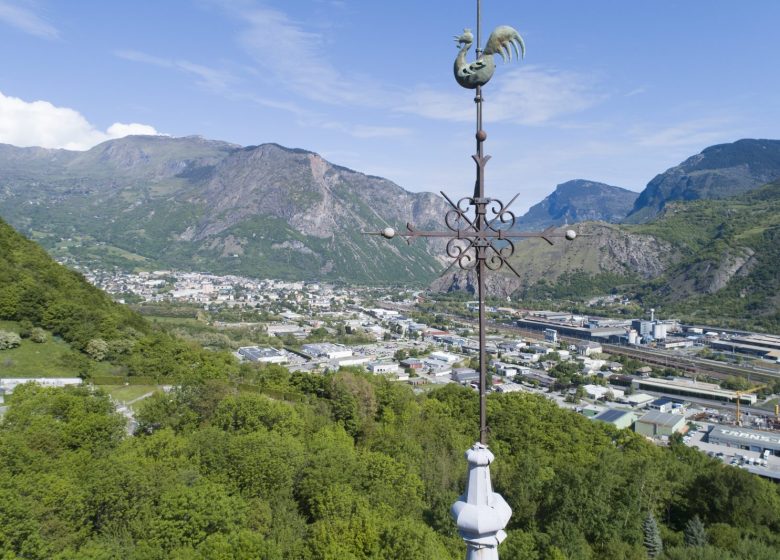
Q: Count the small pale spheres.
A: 2